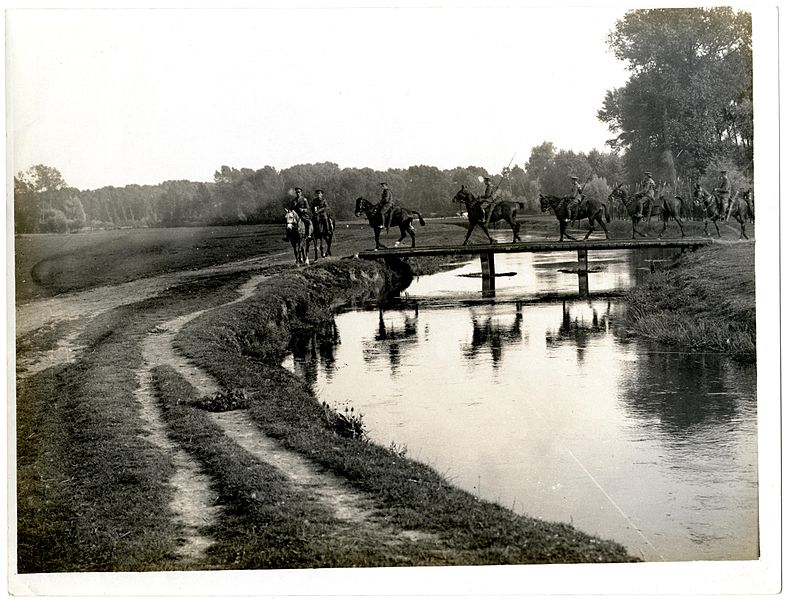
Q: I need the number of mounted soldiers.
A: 7